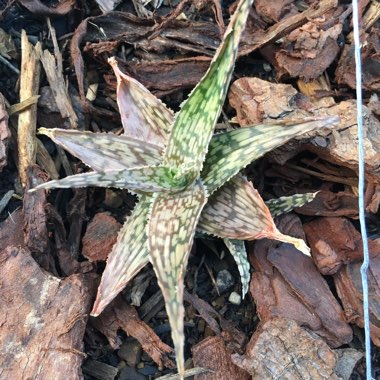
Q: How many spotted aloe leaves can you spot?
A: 10